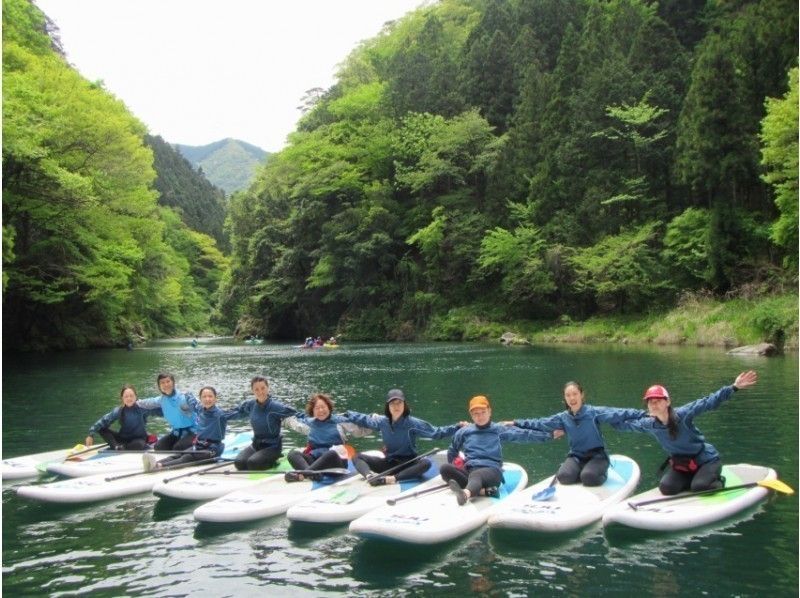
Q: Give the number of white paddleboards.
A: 9